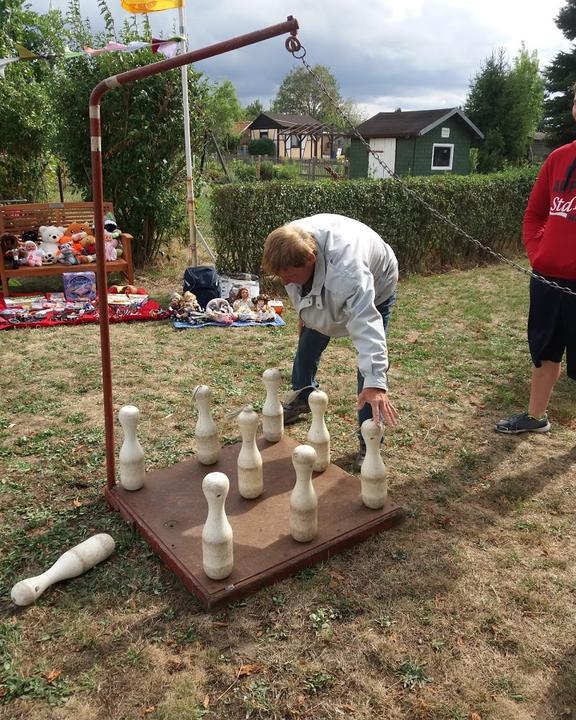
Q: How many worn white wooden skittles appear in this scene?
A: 9